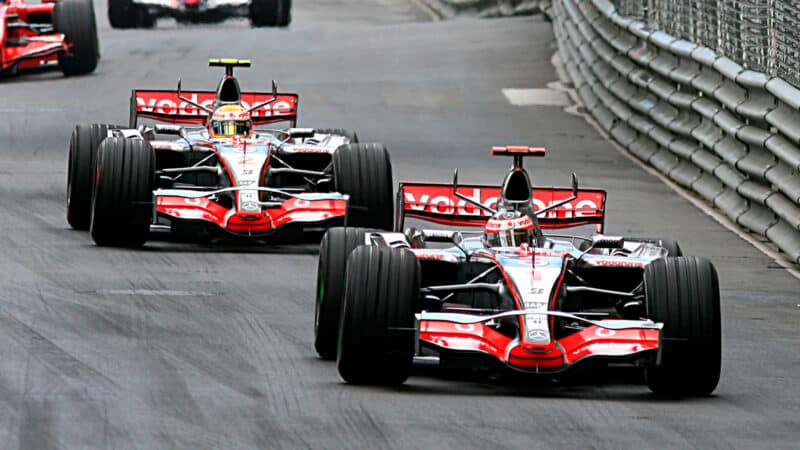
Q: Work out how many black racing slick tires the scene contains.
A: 11